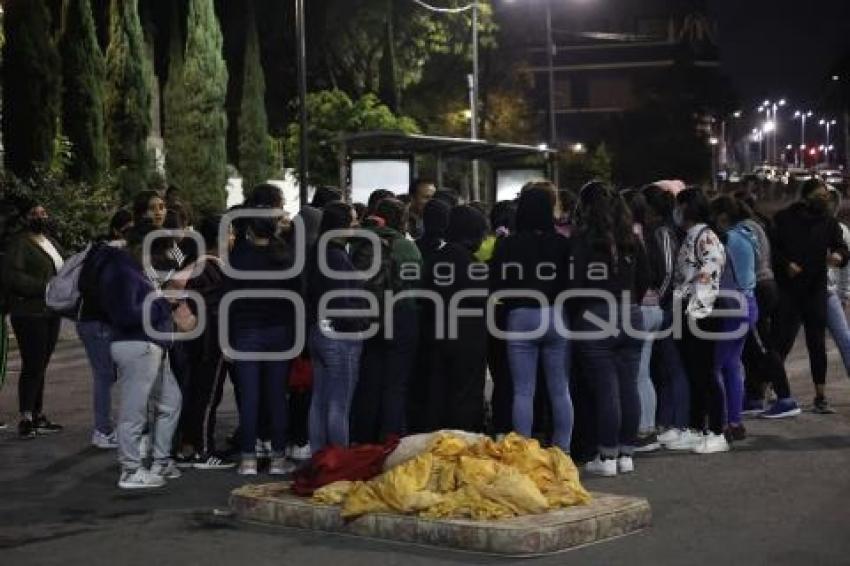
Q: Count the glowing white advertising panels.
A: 2